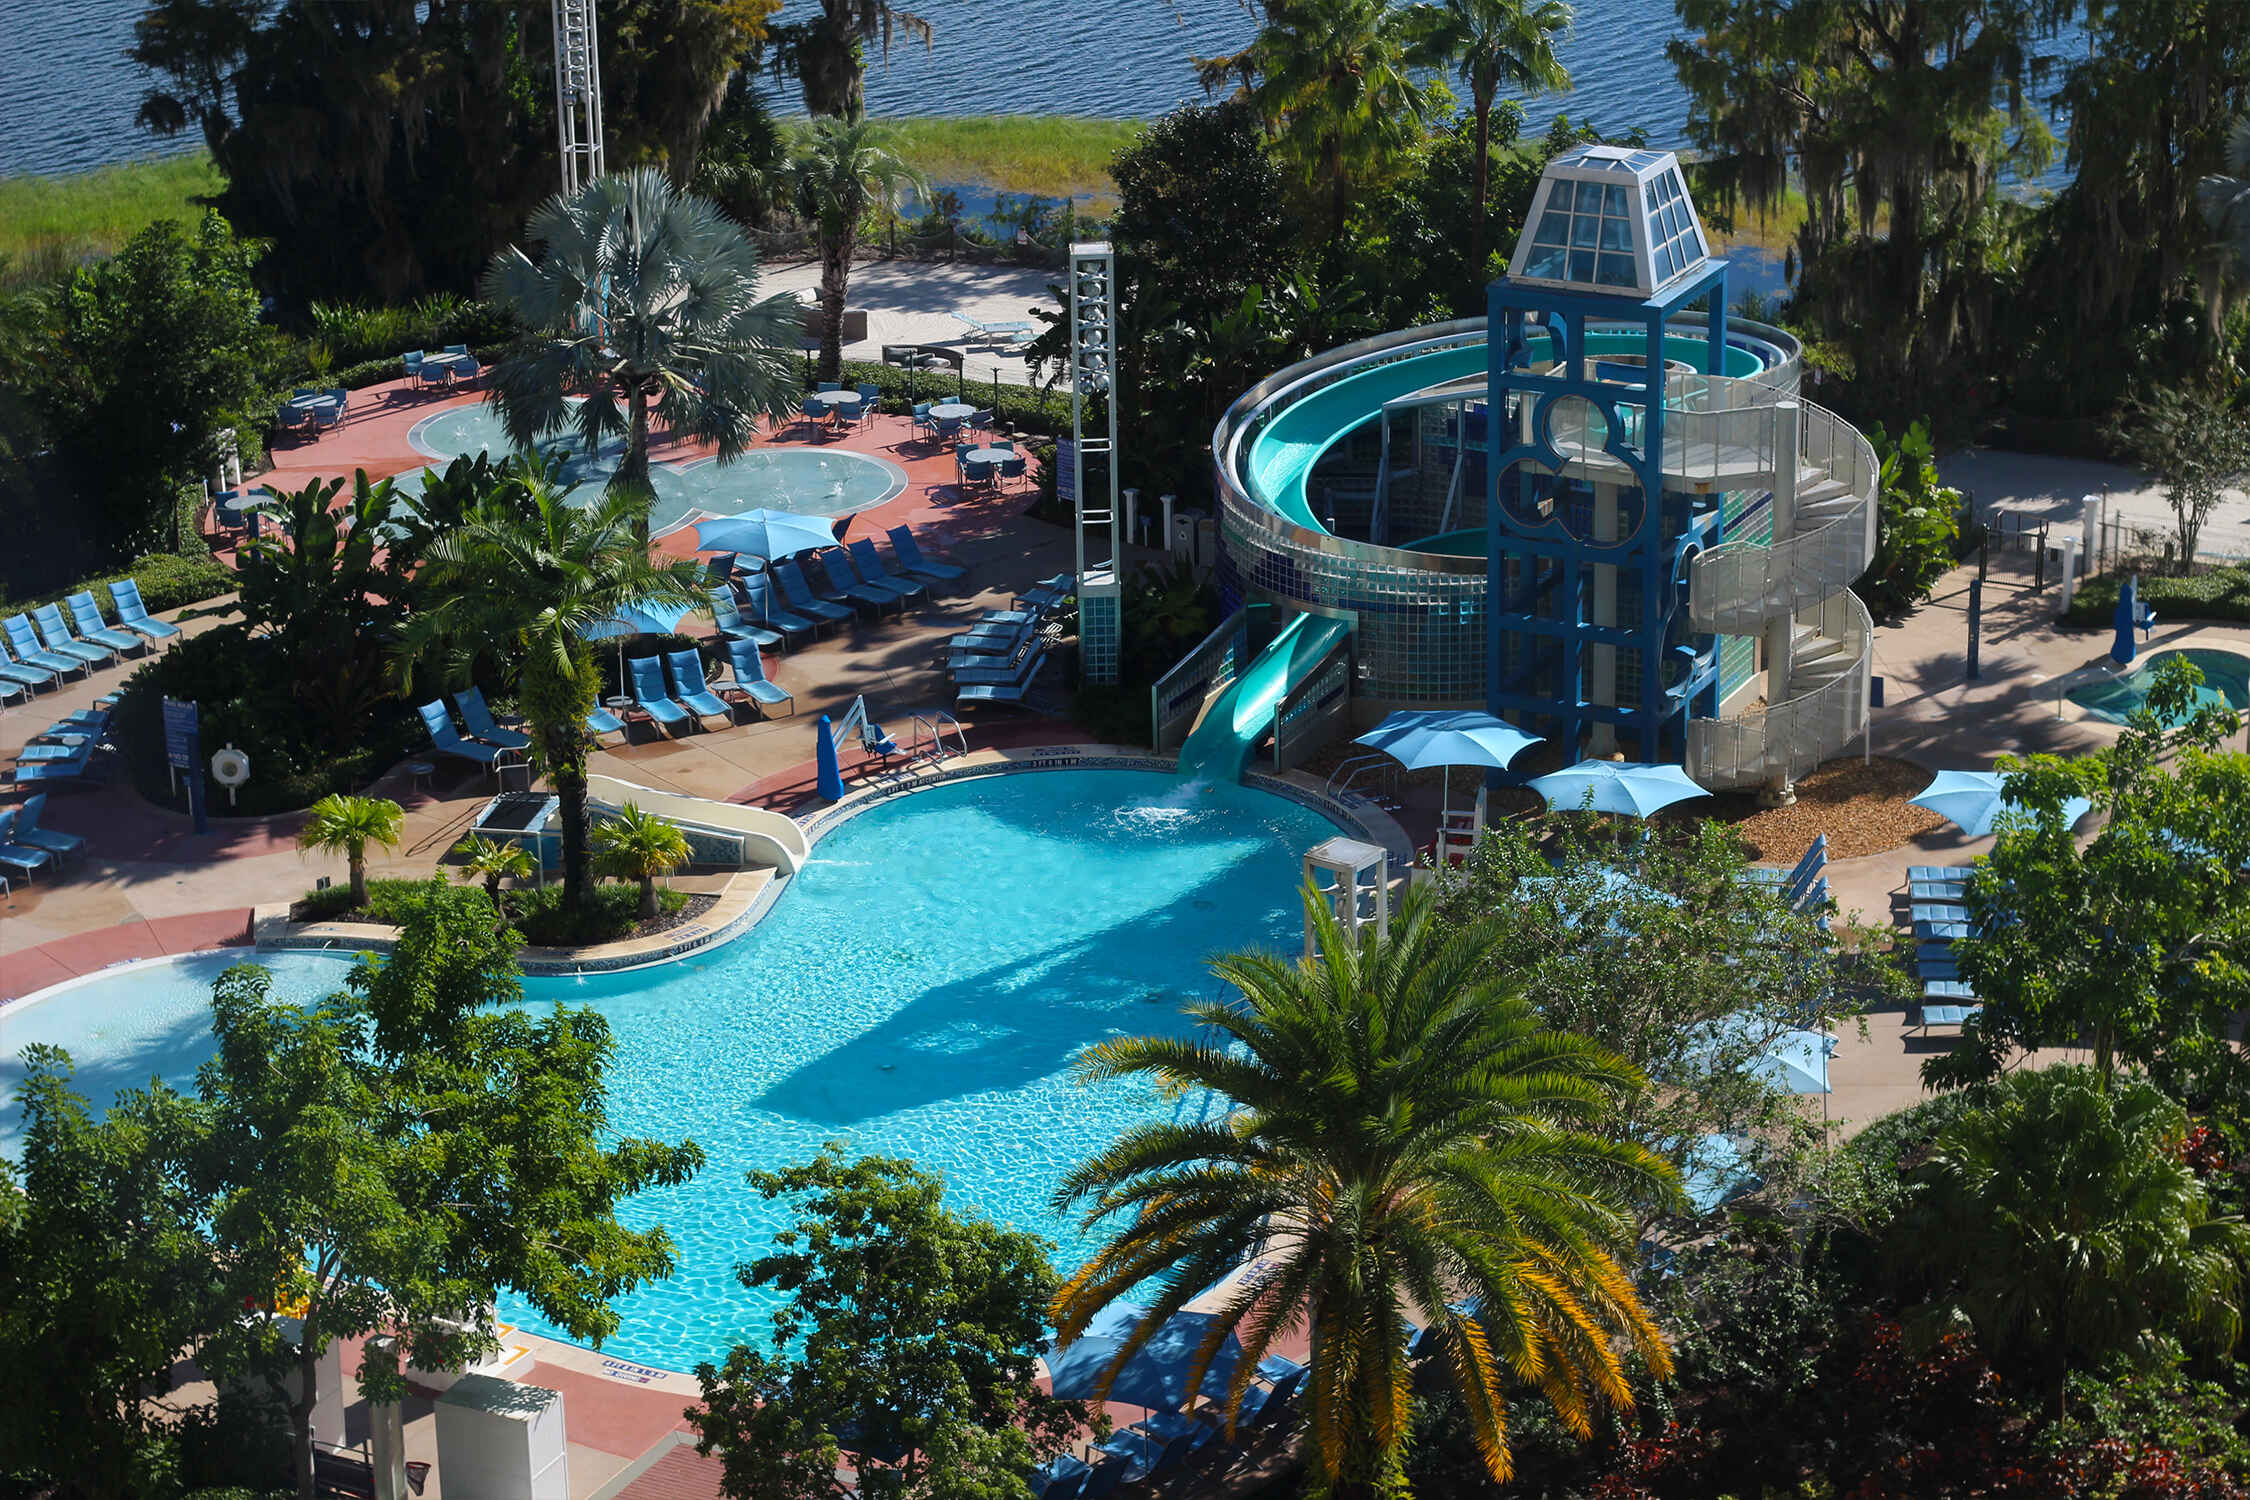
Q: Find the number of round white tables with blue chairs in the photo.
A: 6